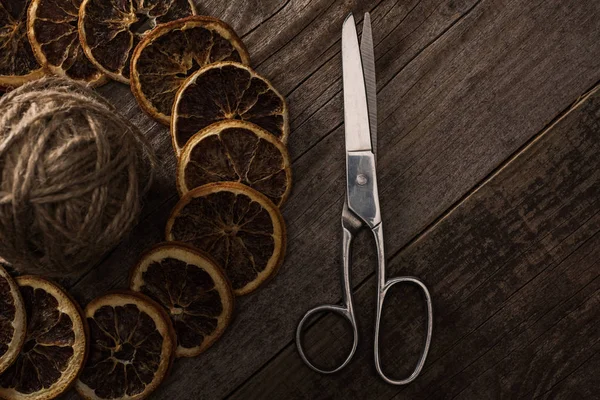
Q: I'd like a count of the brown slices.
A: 11